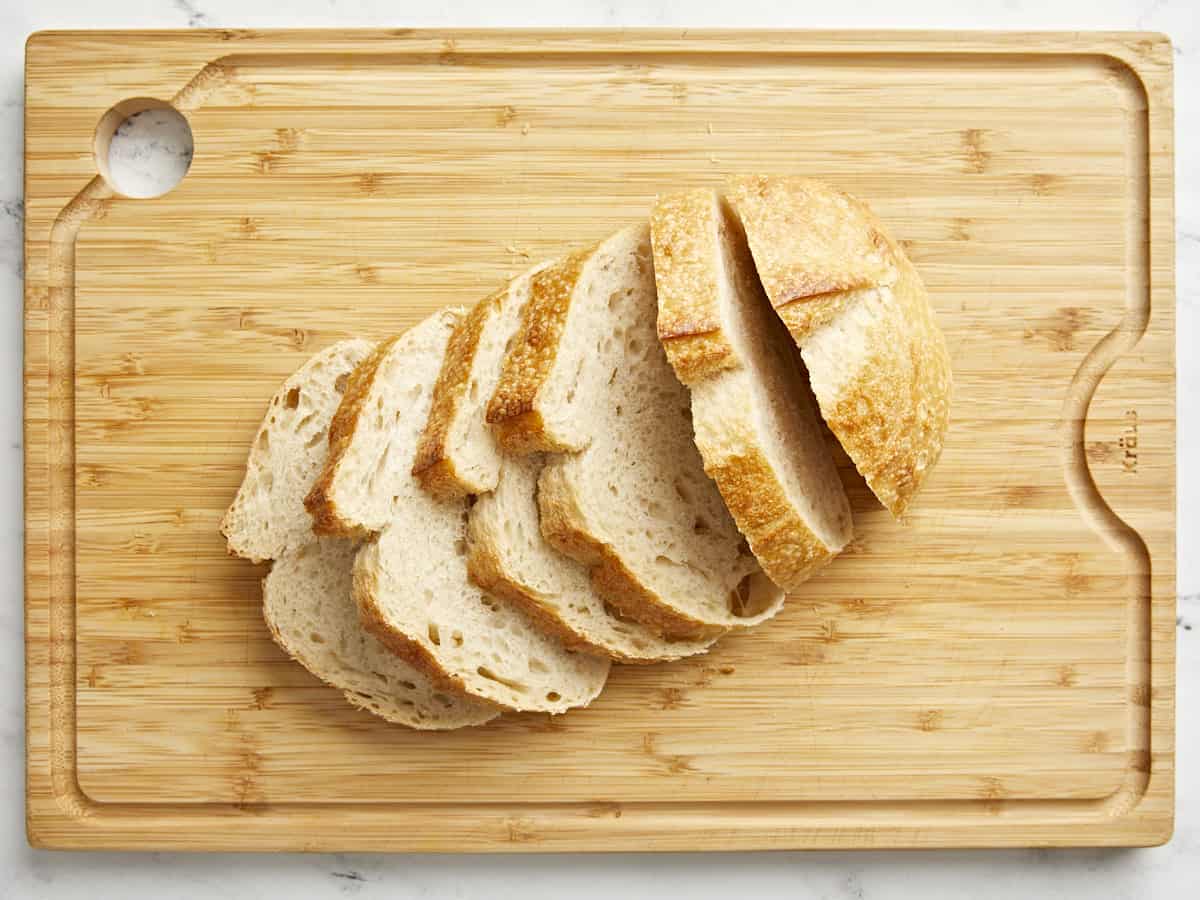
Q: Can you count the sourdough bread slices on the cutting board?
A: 5